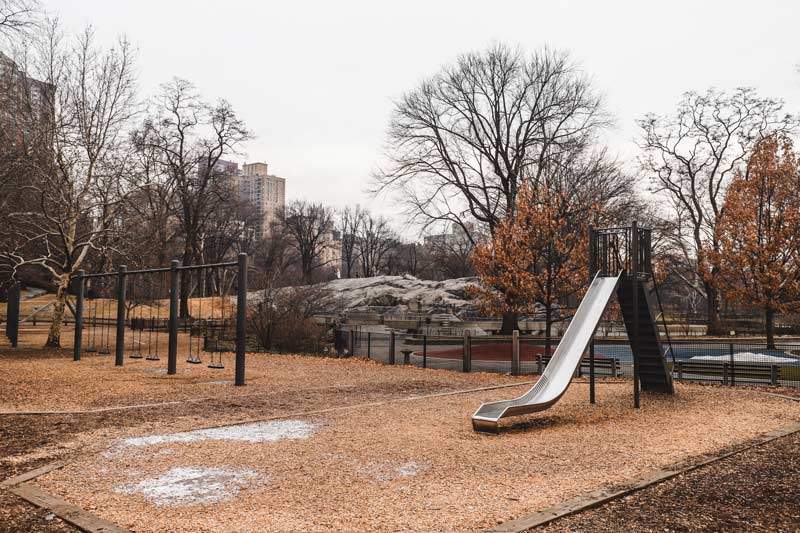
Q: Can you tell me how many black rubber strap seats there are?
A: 6